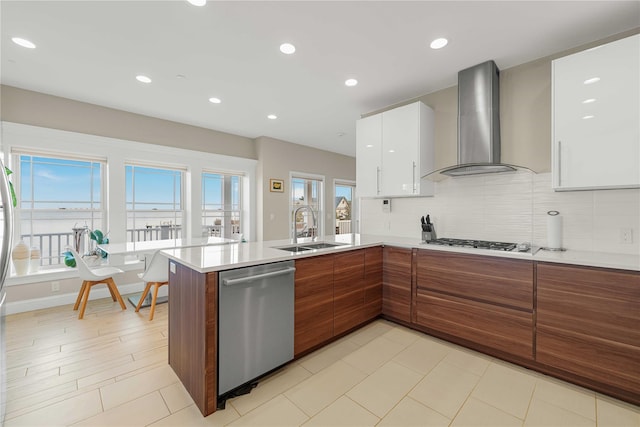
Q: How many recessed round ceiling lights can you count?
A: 8